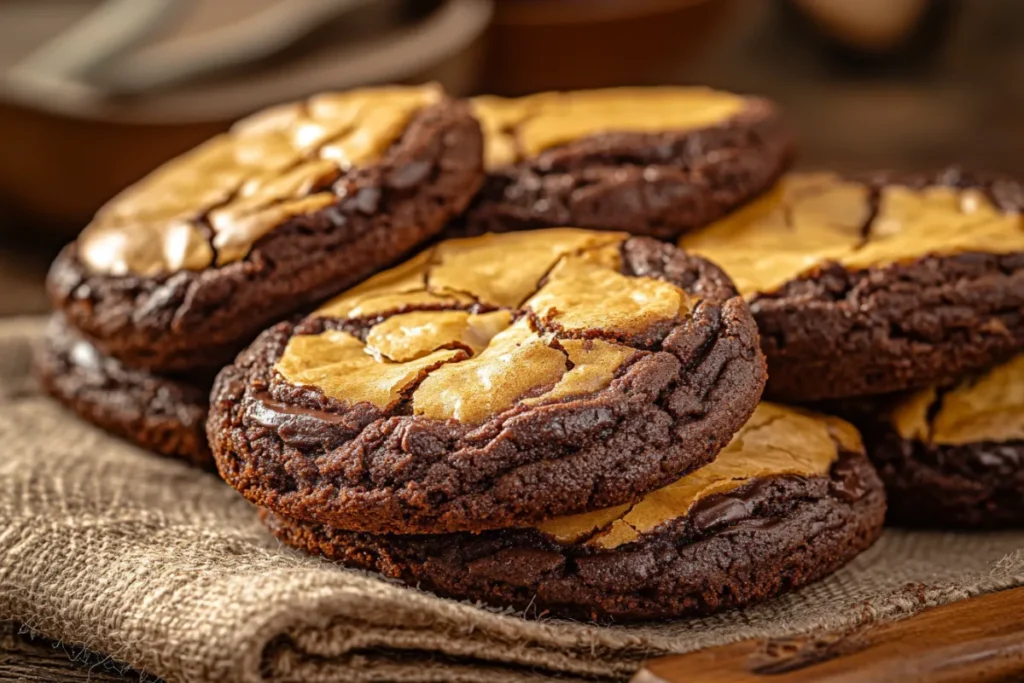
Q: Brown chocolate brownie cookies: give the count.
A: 7